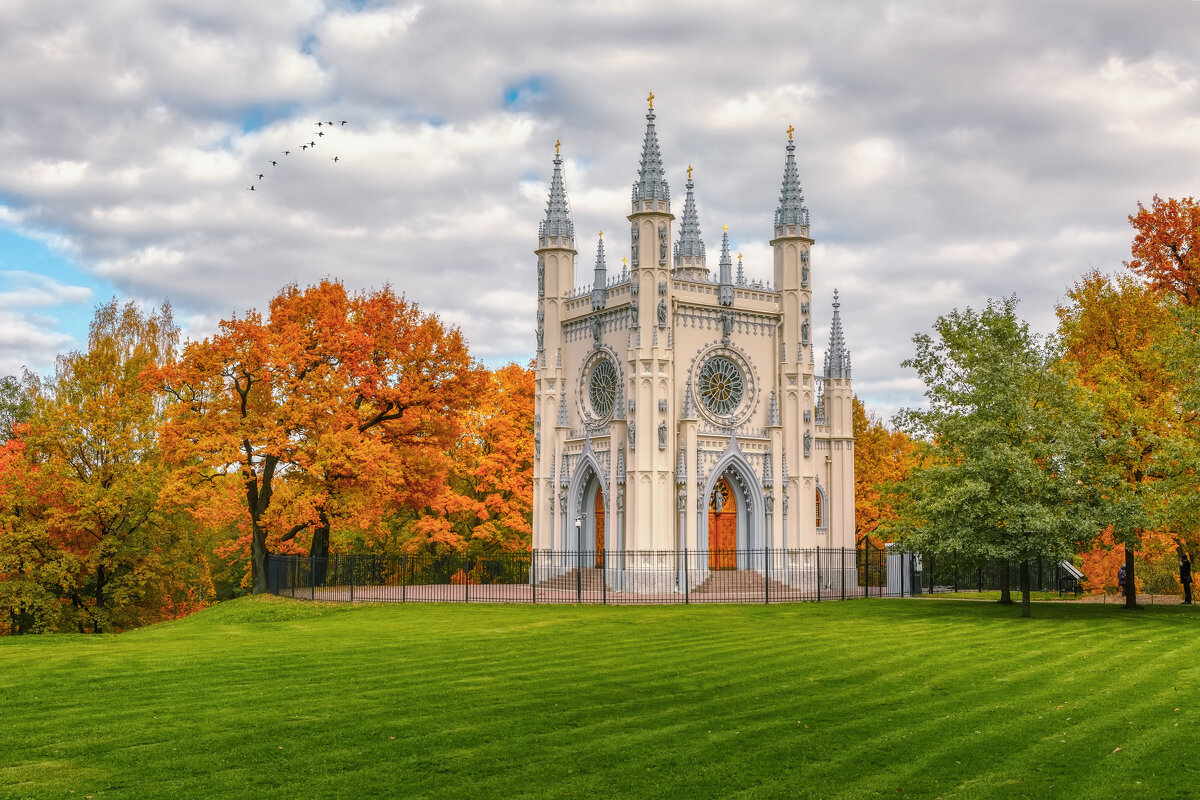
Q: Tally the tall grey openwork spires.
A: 5